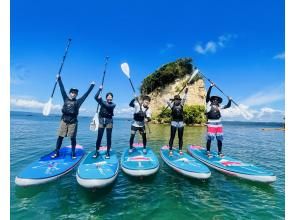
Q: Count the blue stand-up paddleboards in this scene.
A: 5